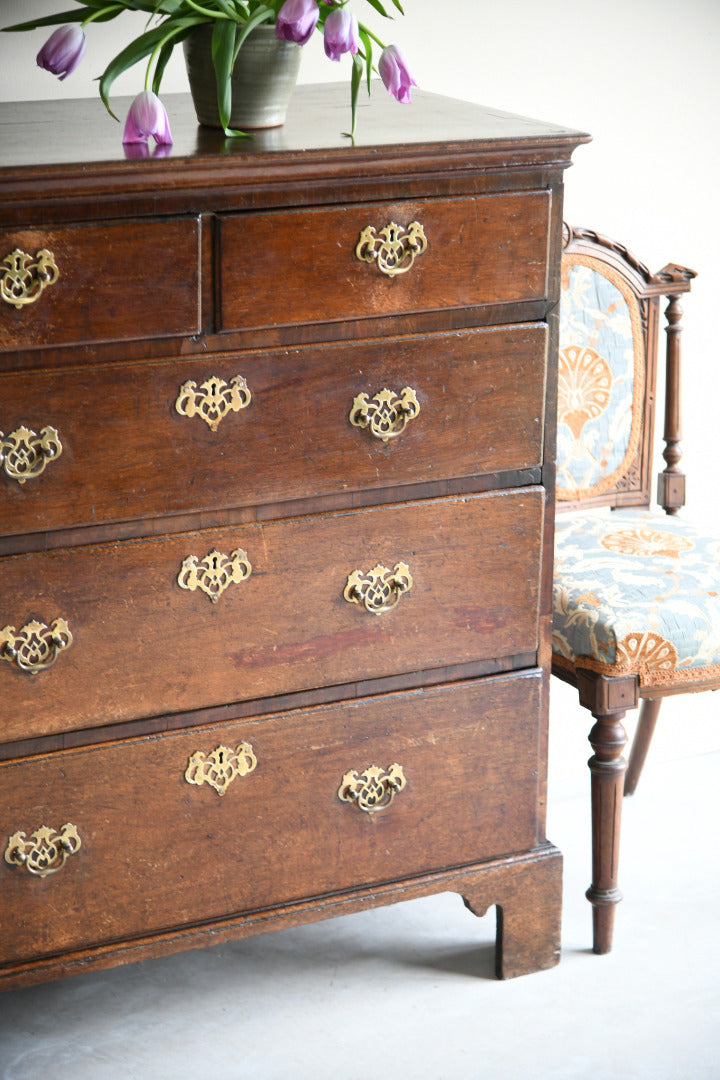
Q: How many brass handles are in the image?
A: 8